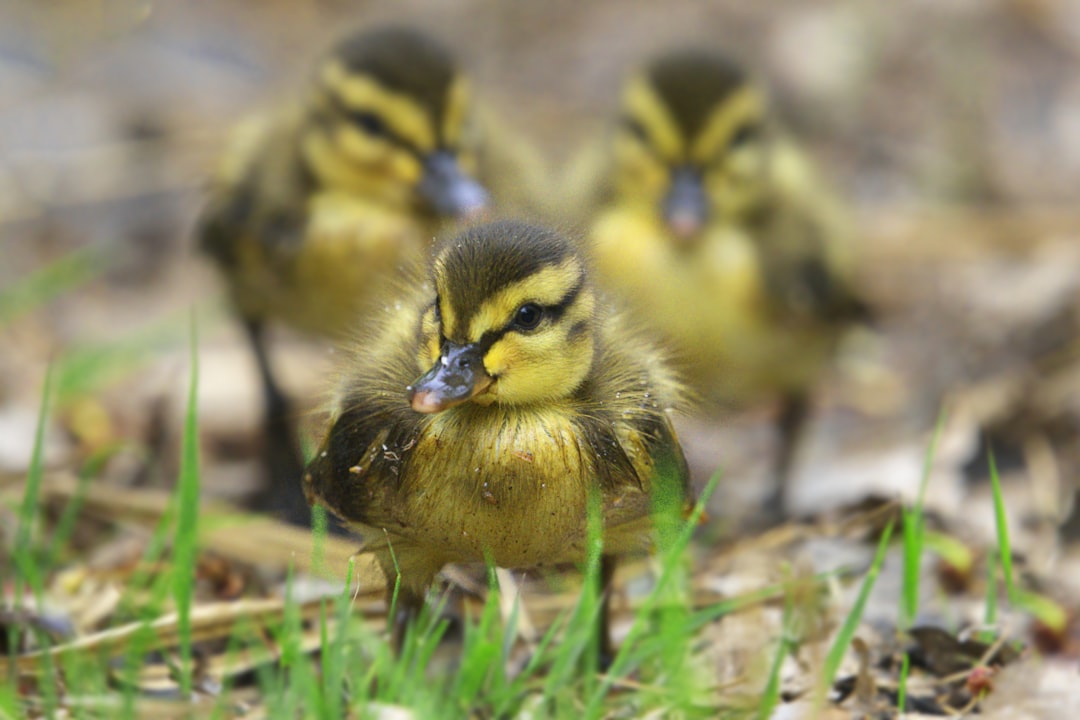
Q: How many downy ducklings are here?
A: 3